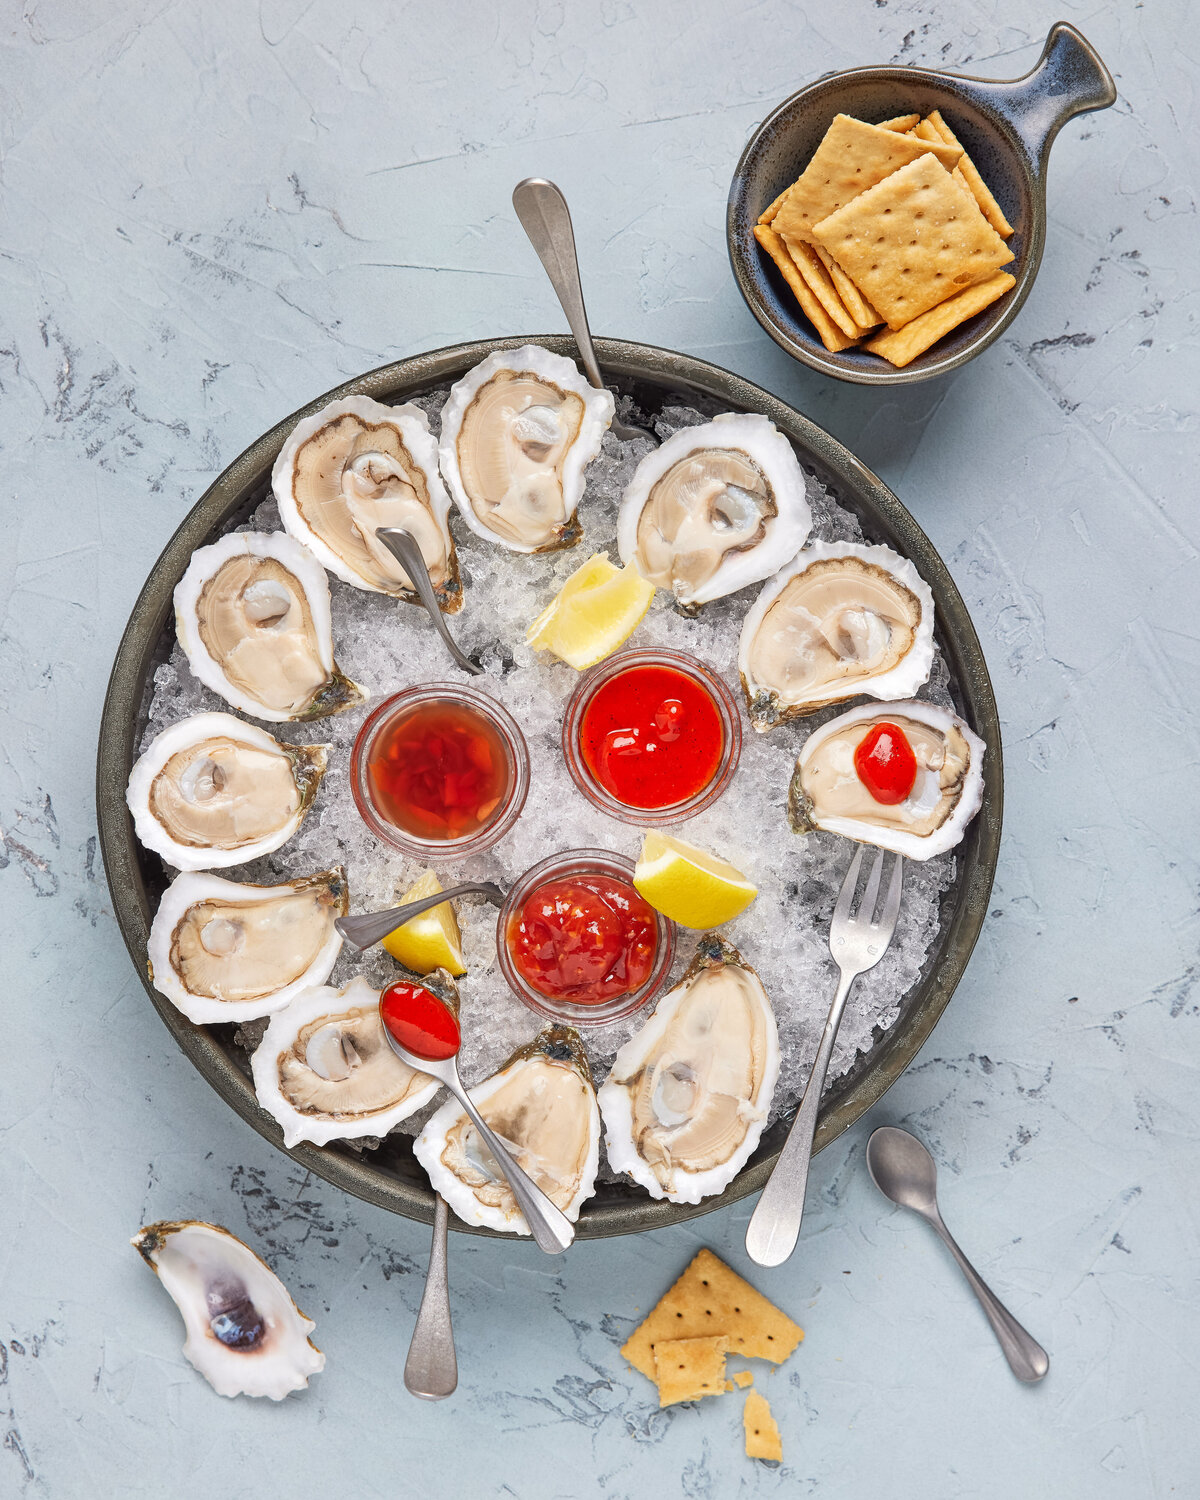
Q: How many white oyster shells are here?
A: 12